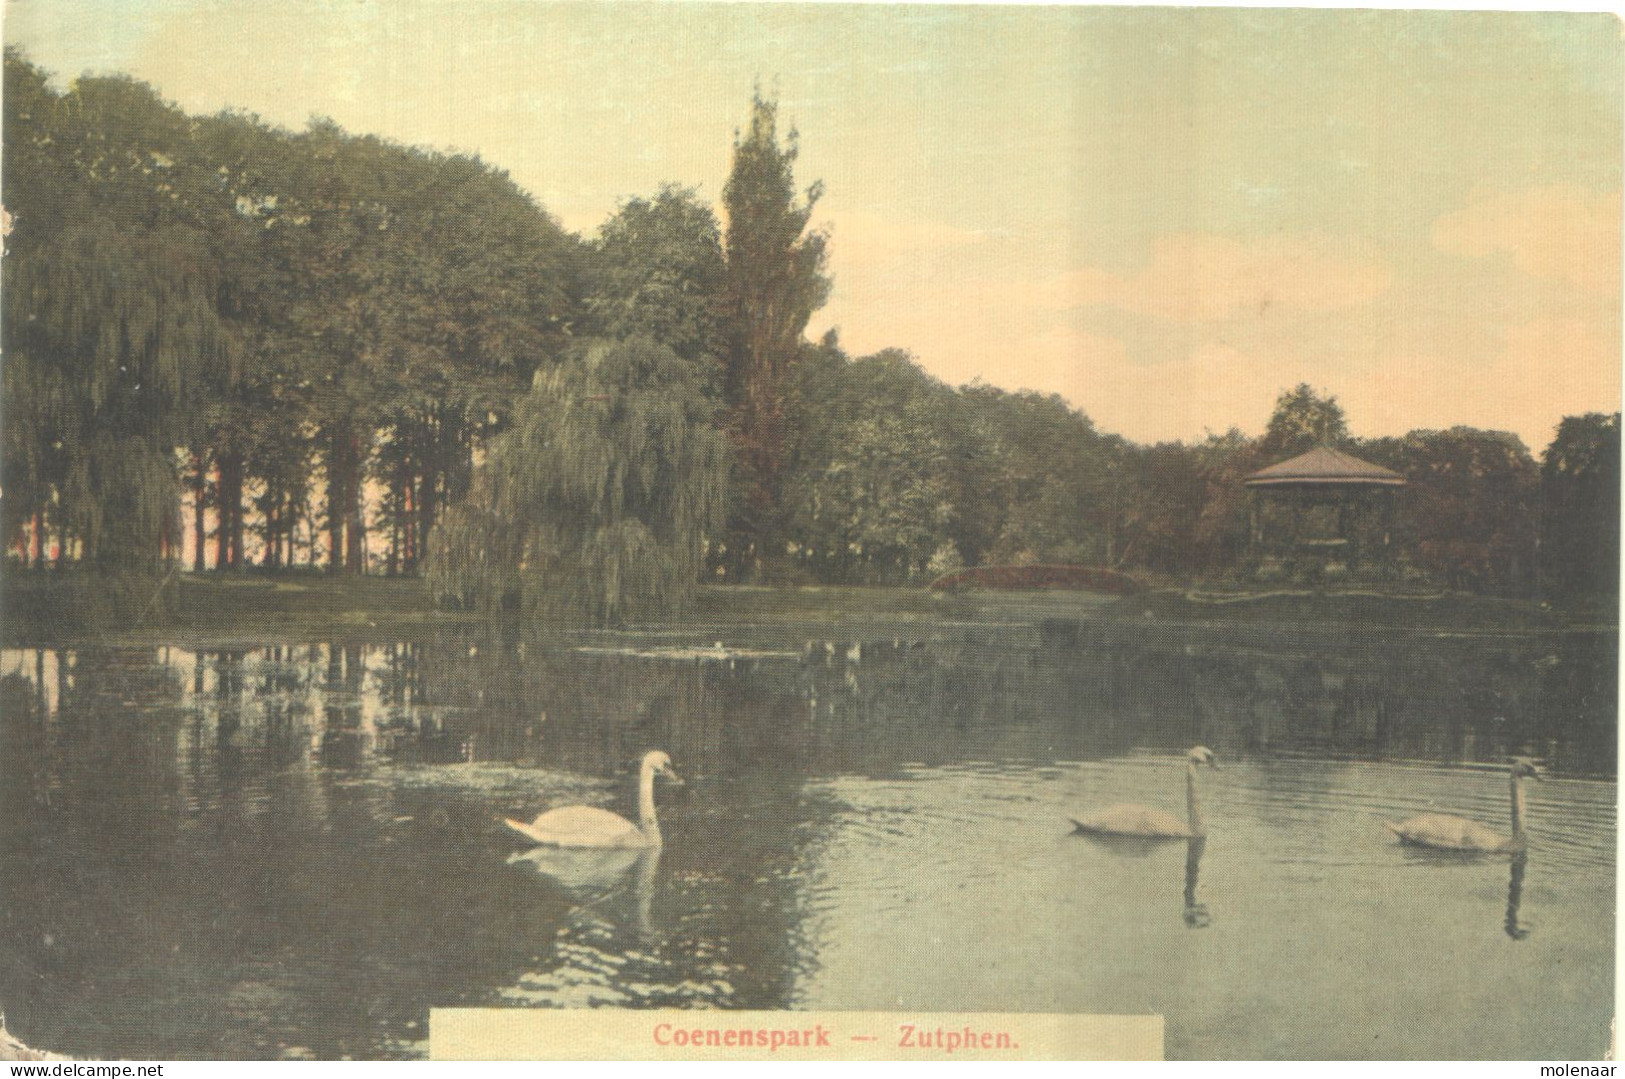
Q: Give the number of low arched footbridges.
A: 1